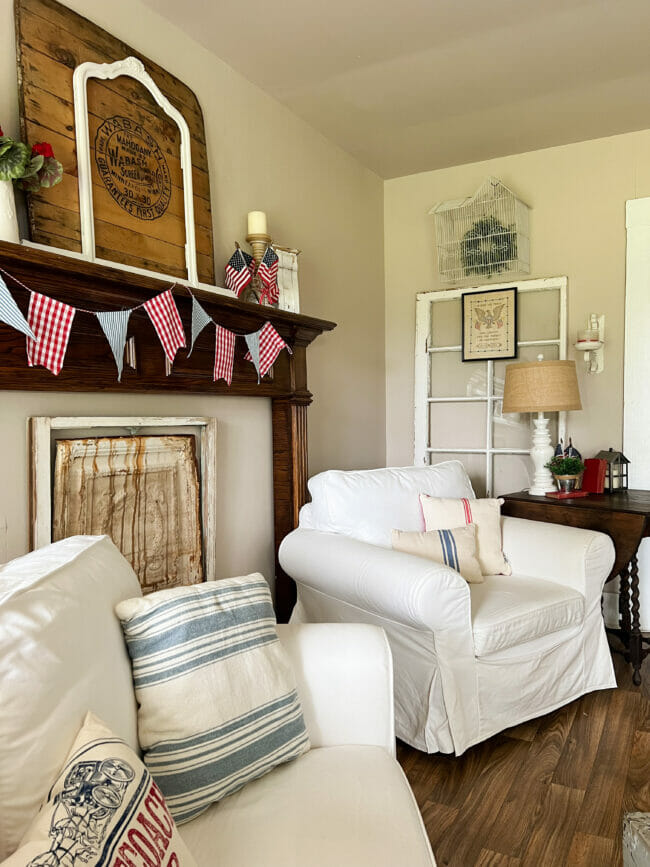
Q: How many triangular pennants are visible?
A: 4